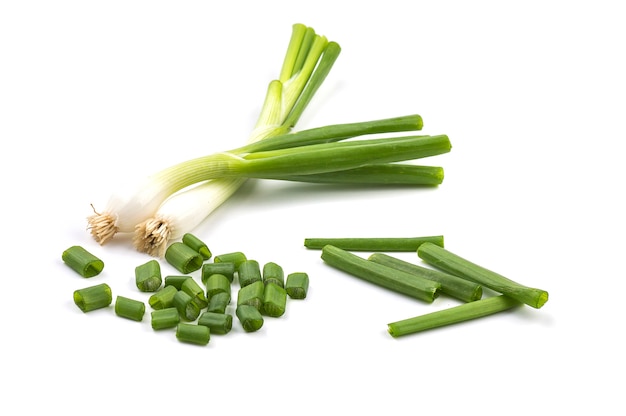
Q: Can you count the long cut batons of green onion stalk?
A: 5